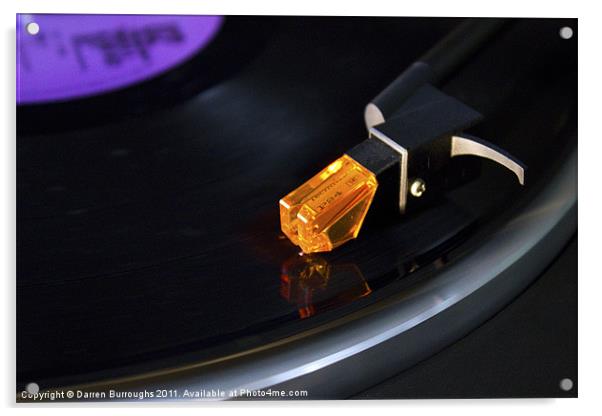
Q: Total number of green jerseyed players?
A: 0